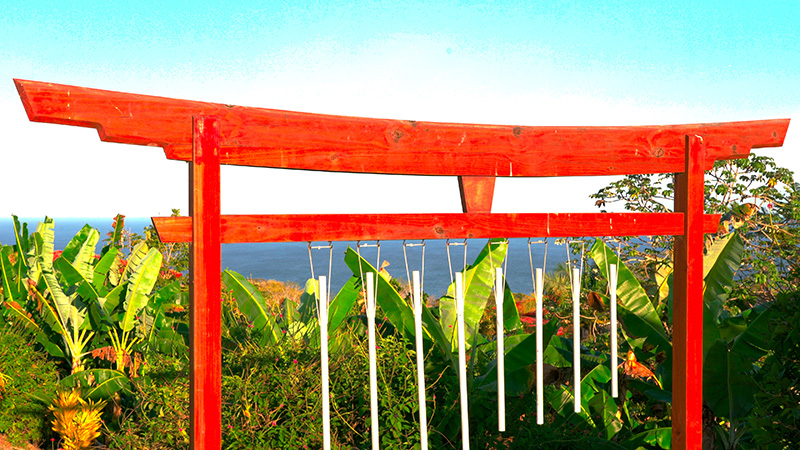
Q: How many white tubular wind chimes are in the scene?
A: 8